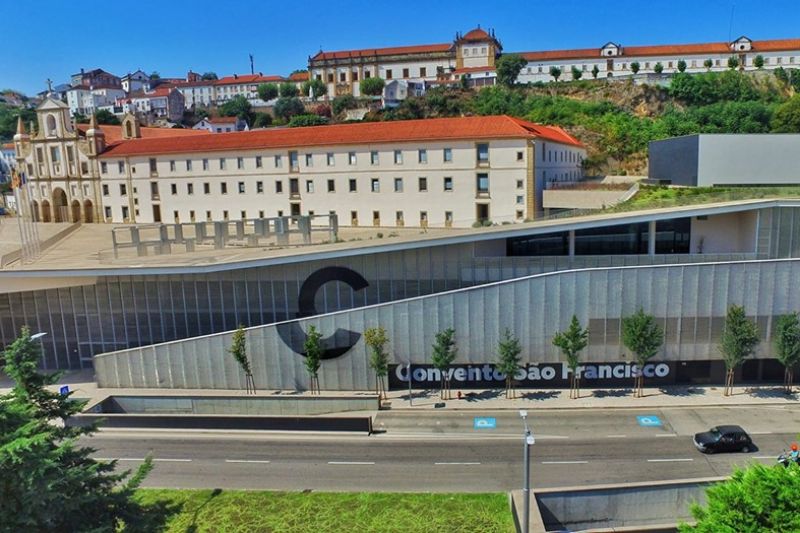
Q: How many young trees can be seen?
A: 9